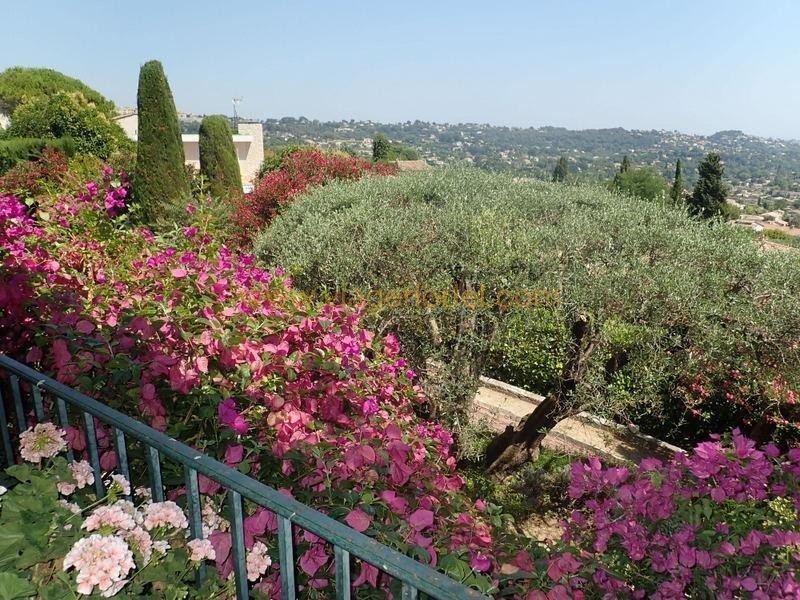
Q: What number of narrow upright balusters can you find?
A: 12